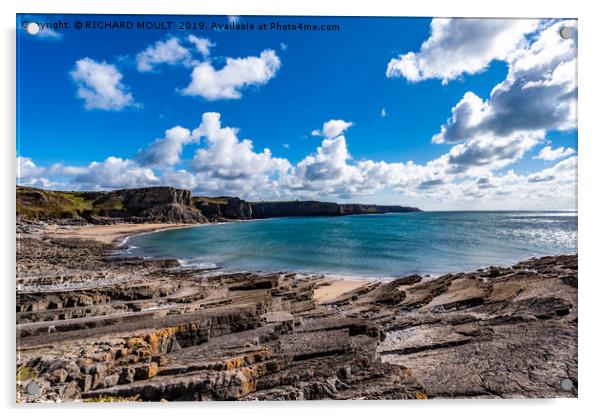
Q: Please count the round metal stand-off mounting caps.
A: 4